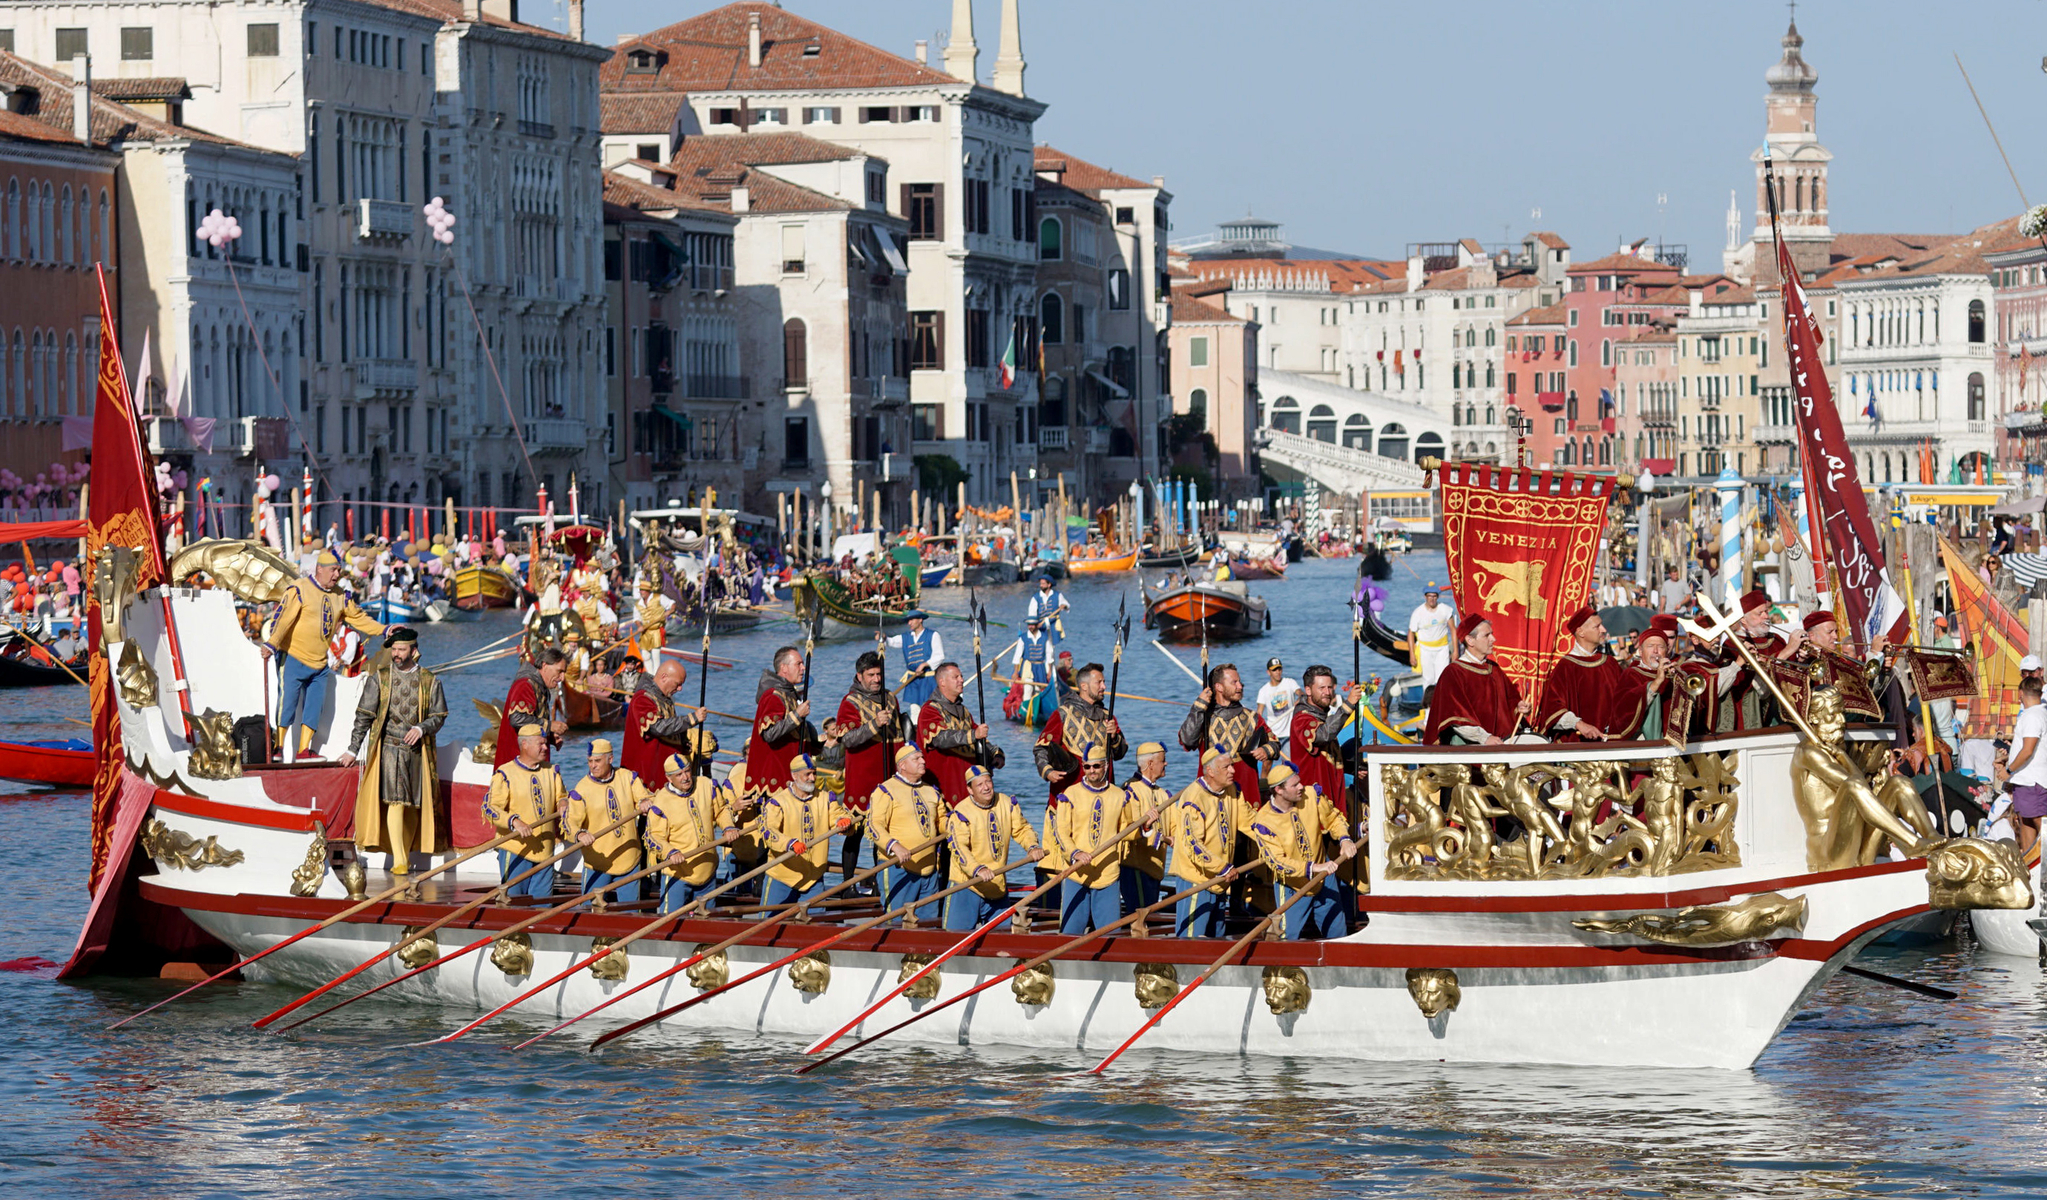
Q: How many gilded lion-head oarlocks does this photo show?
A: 10